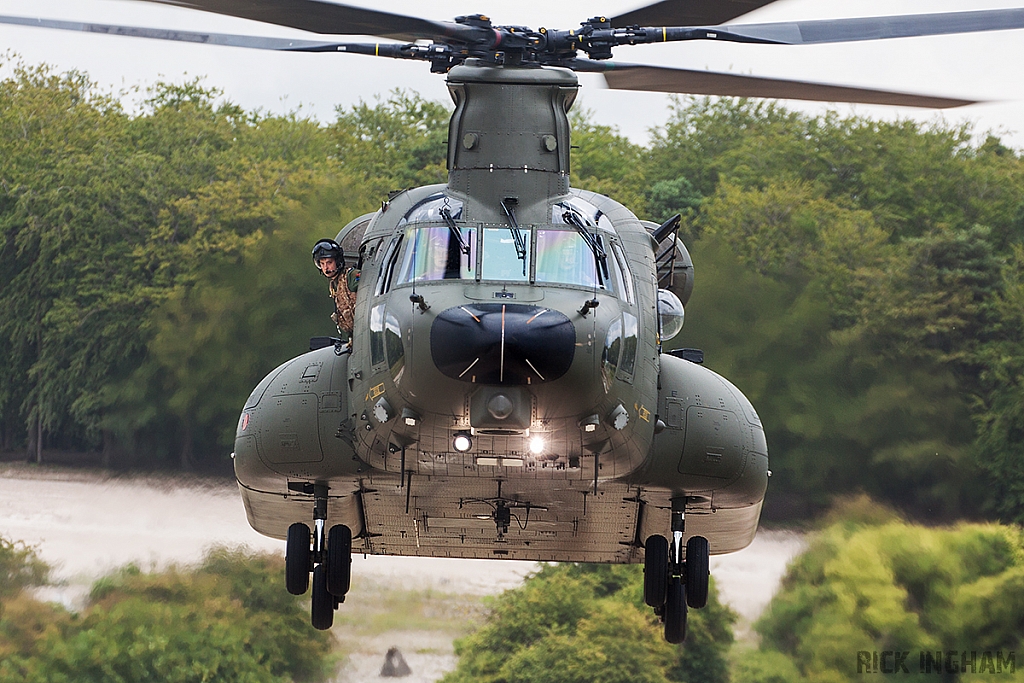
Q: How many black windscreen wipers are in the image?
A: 3